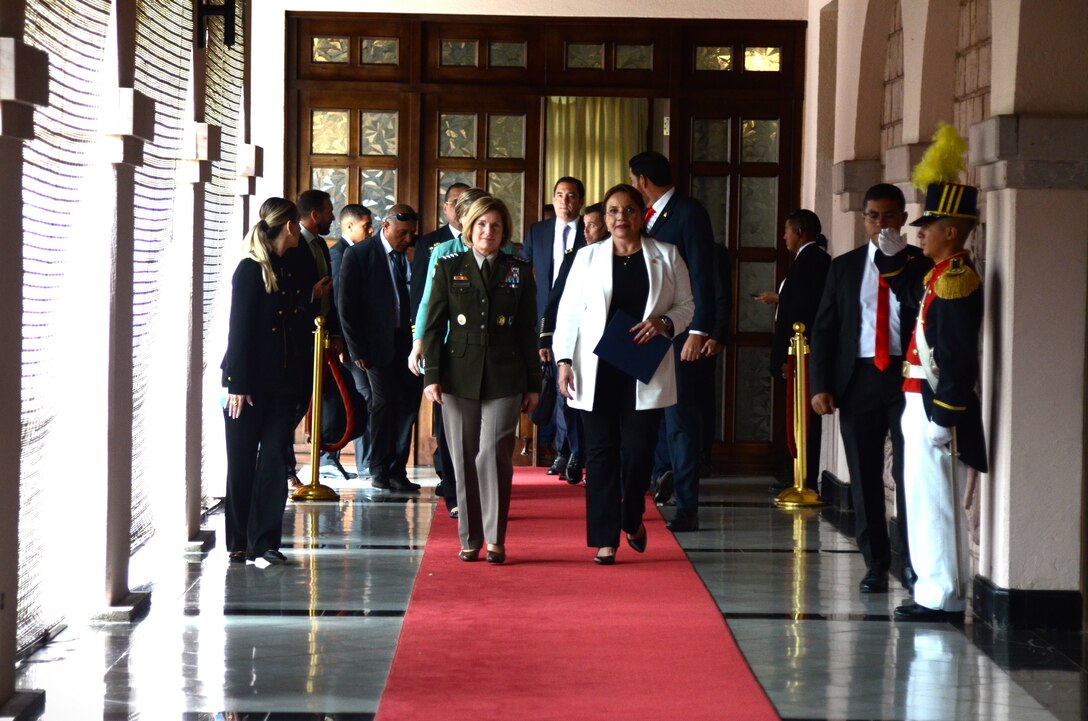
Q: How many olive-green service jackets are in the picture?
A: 1